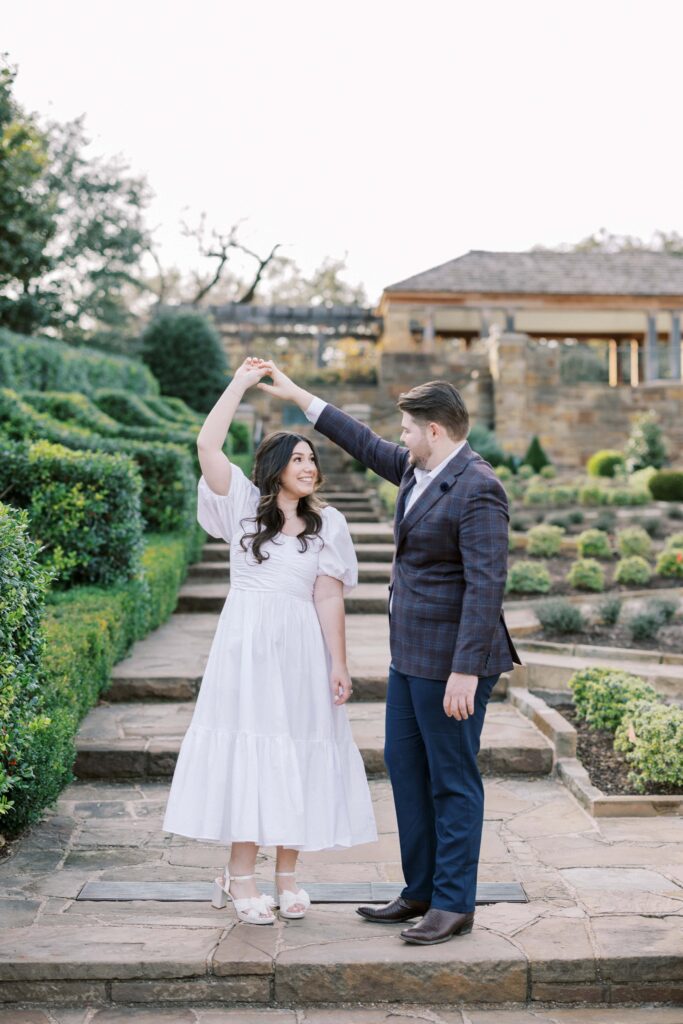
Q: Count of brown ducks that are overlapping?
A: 0